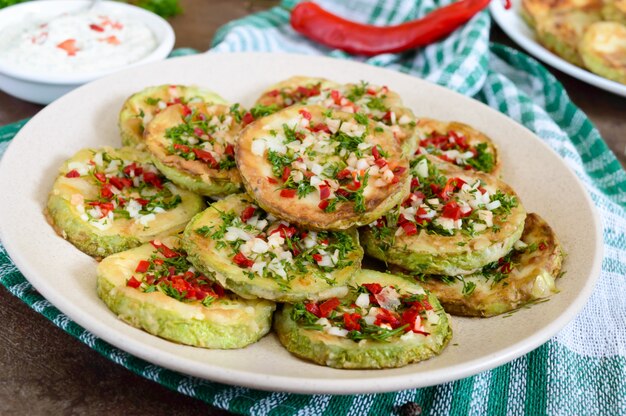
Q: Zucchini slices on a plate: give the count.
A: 12